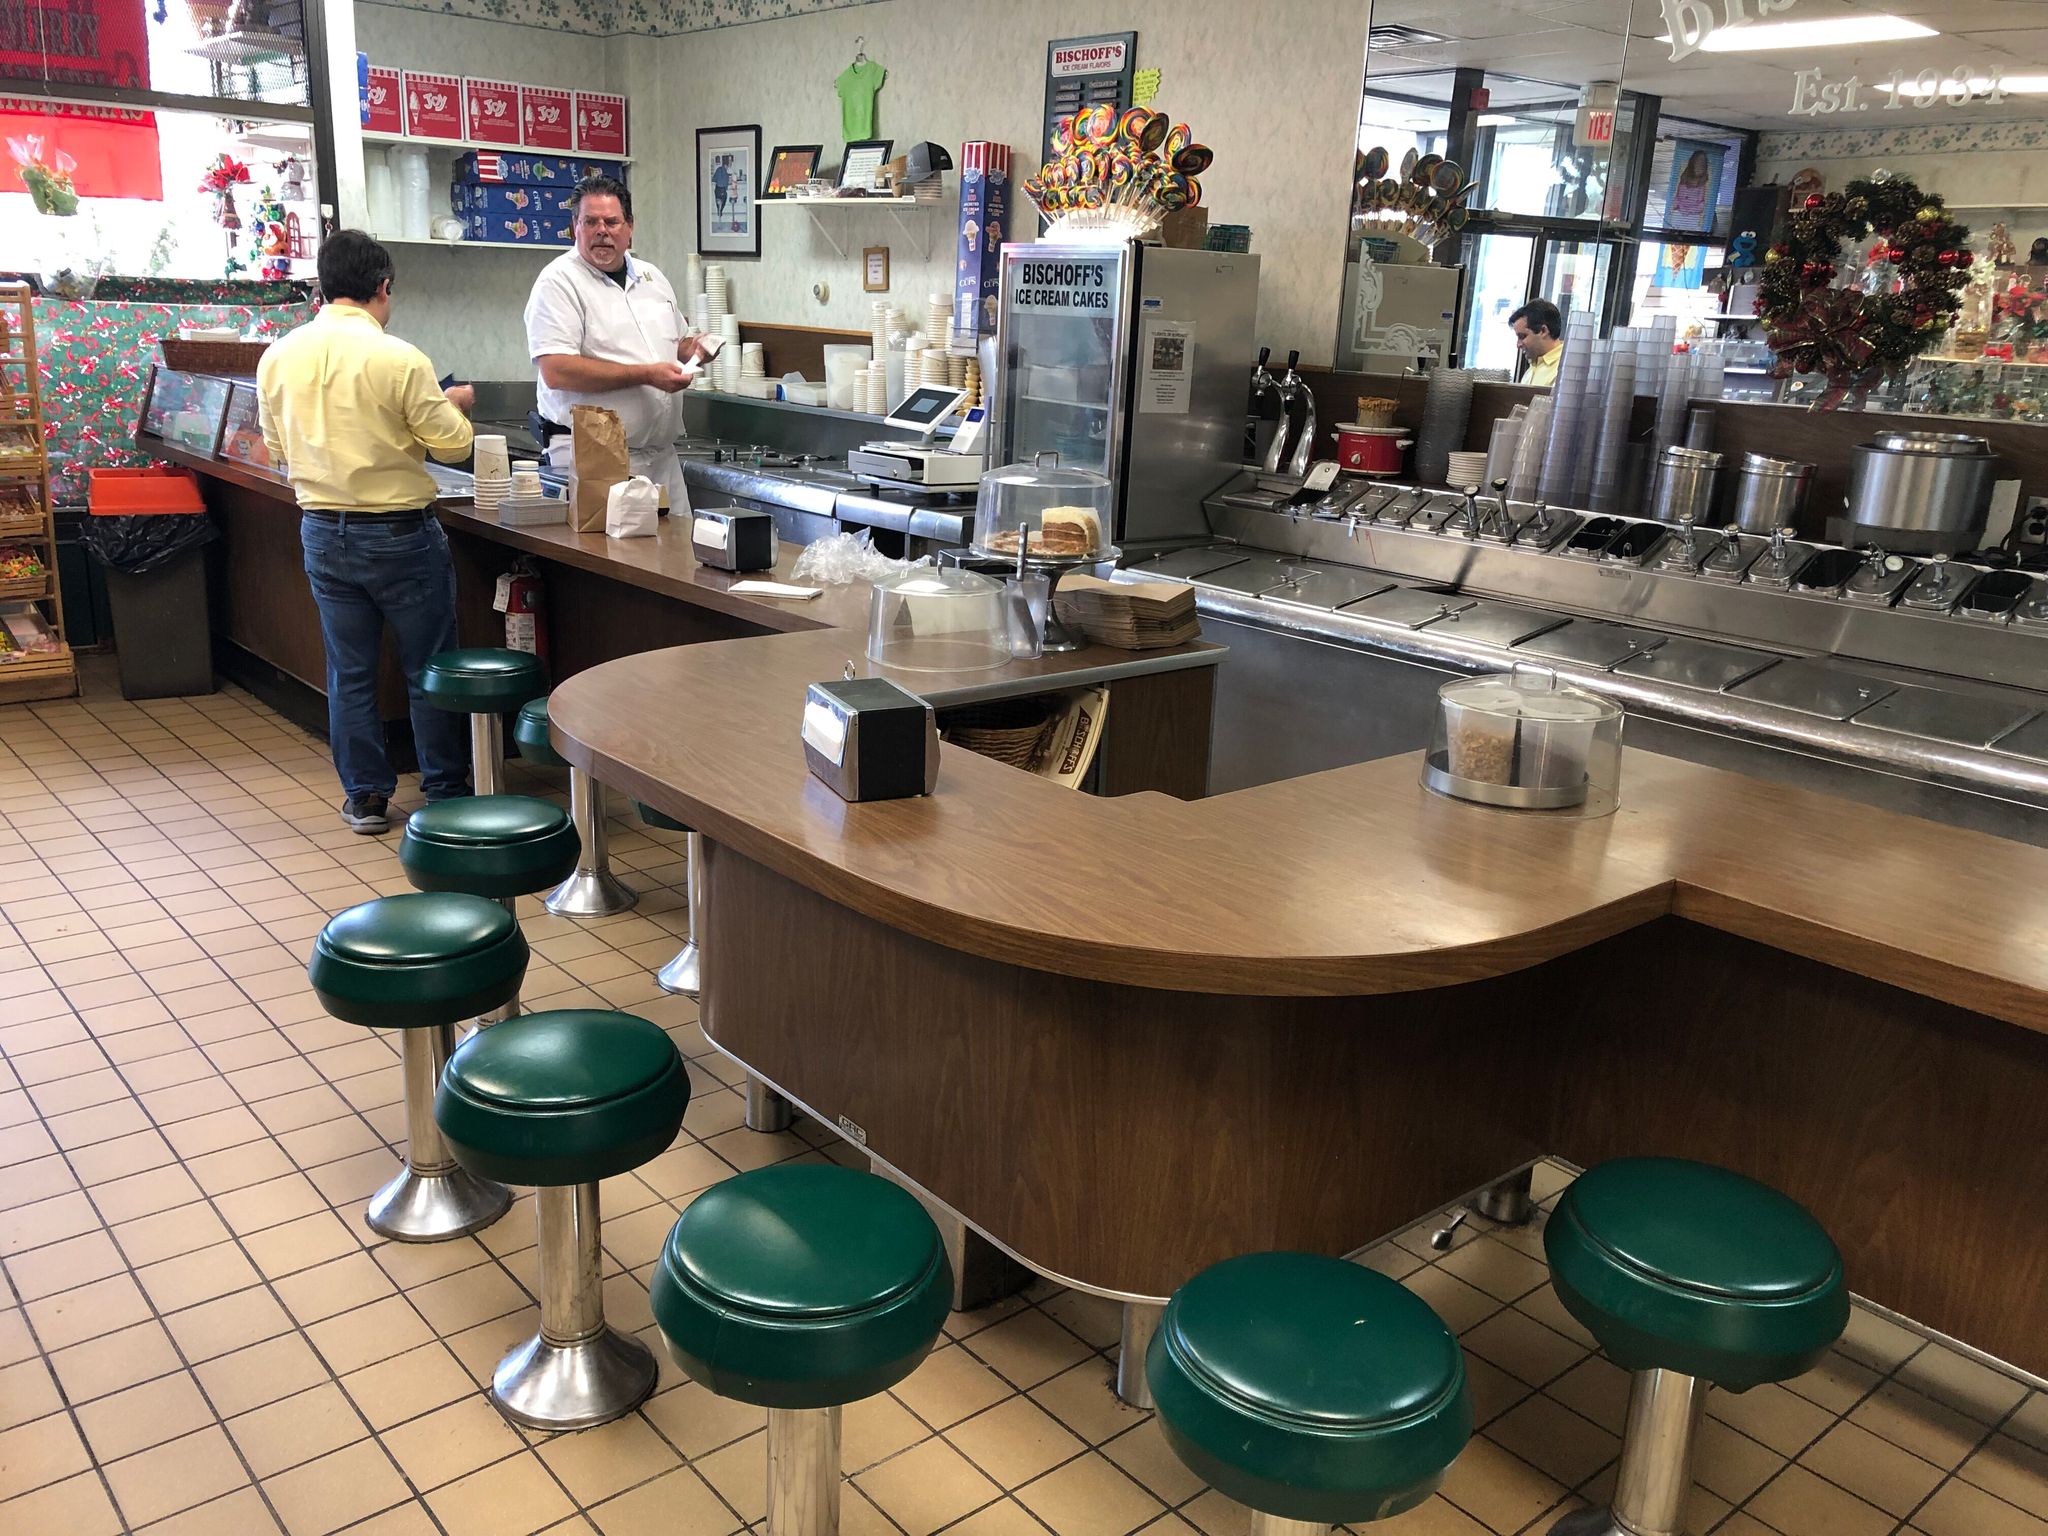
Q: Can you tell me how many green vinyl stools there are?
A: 9